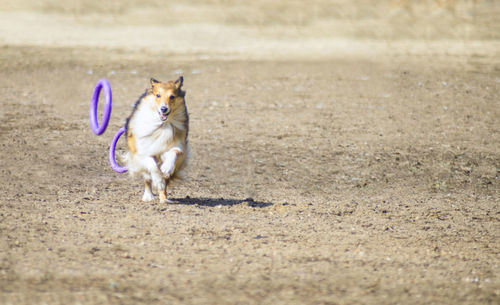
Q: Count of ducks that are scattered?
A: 0